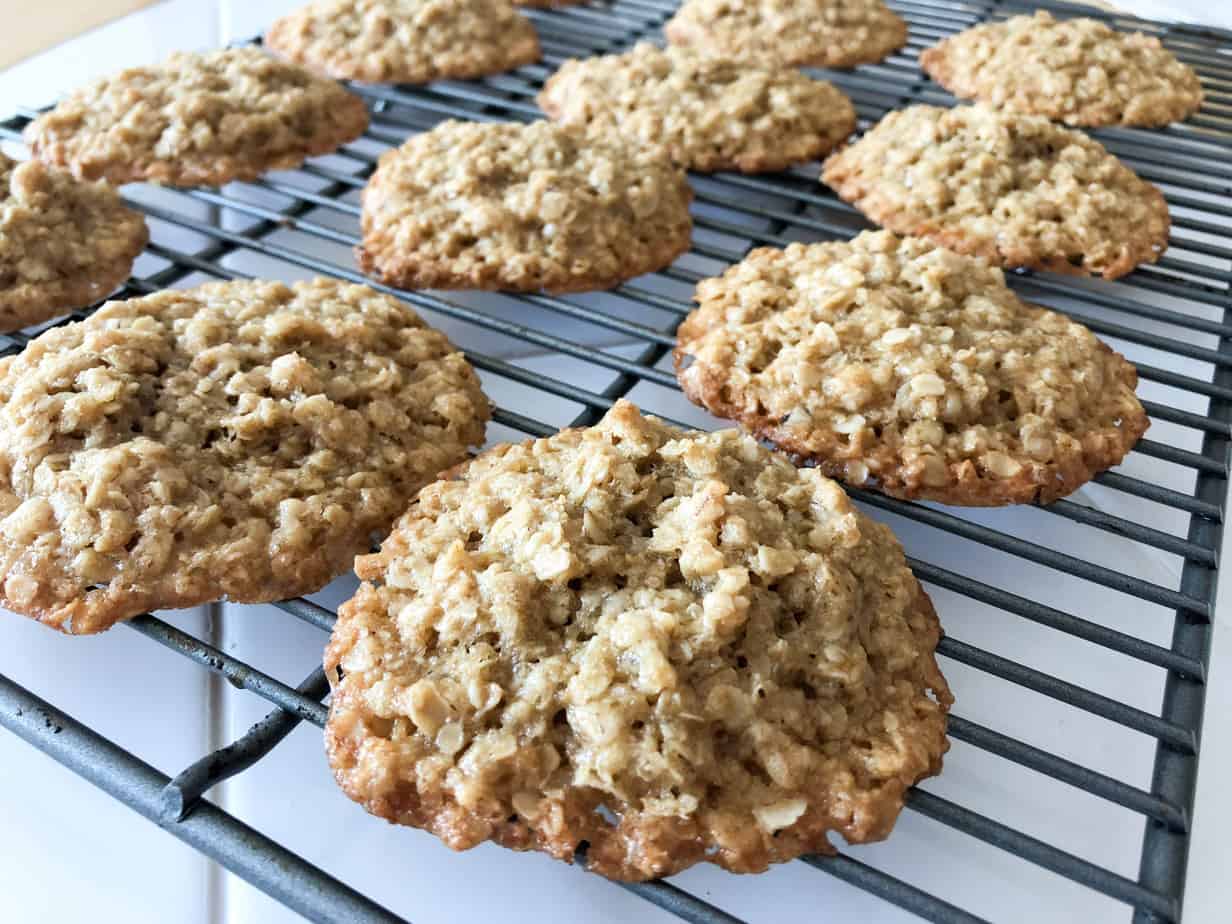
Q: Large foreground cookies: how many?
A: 3